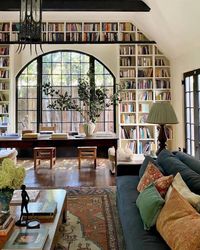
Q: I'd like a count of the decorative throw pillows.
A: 5